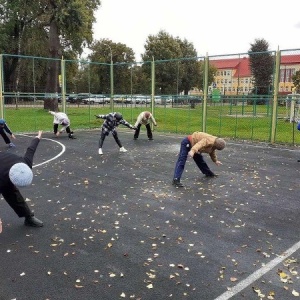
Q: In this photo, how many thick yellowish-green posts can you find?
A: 6